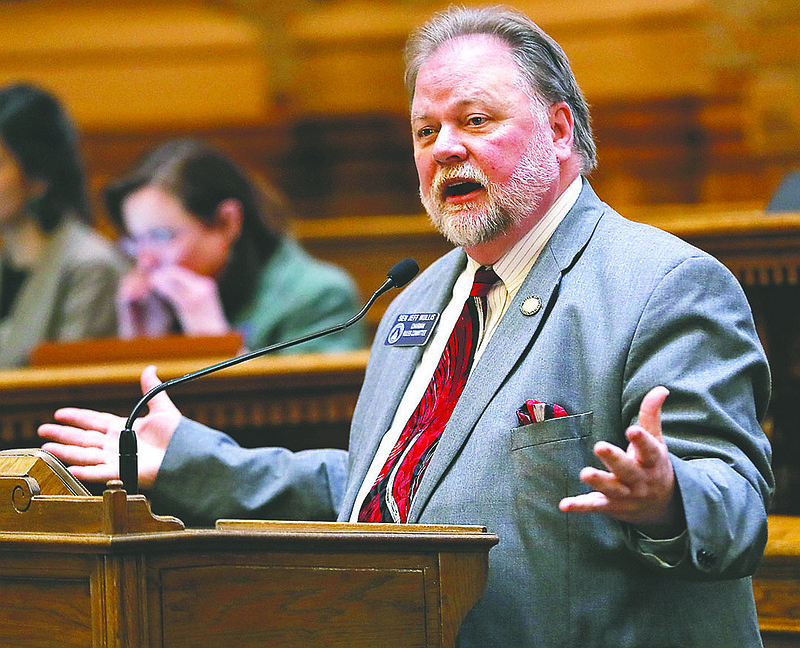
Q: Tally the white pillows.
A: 0